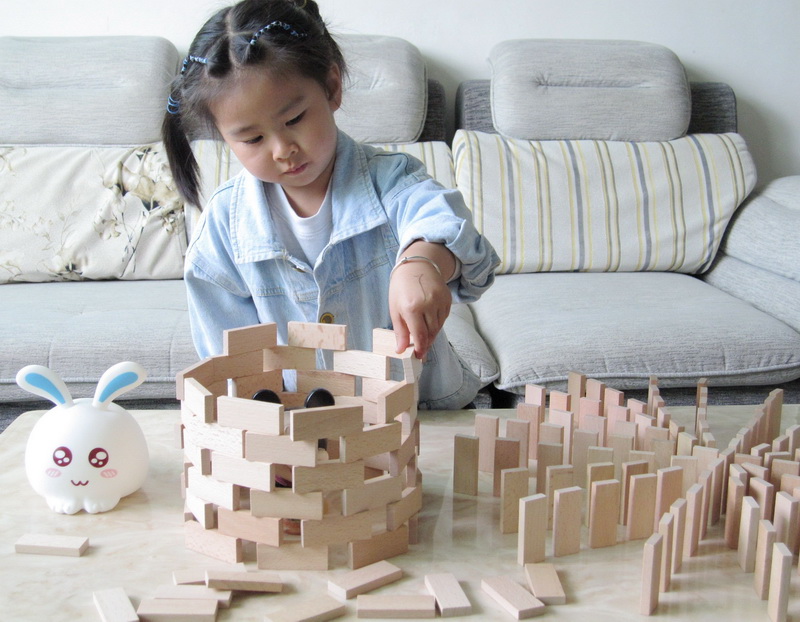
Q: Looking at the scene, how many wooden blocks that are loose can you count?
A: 12